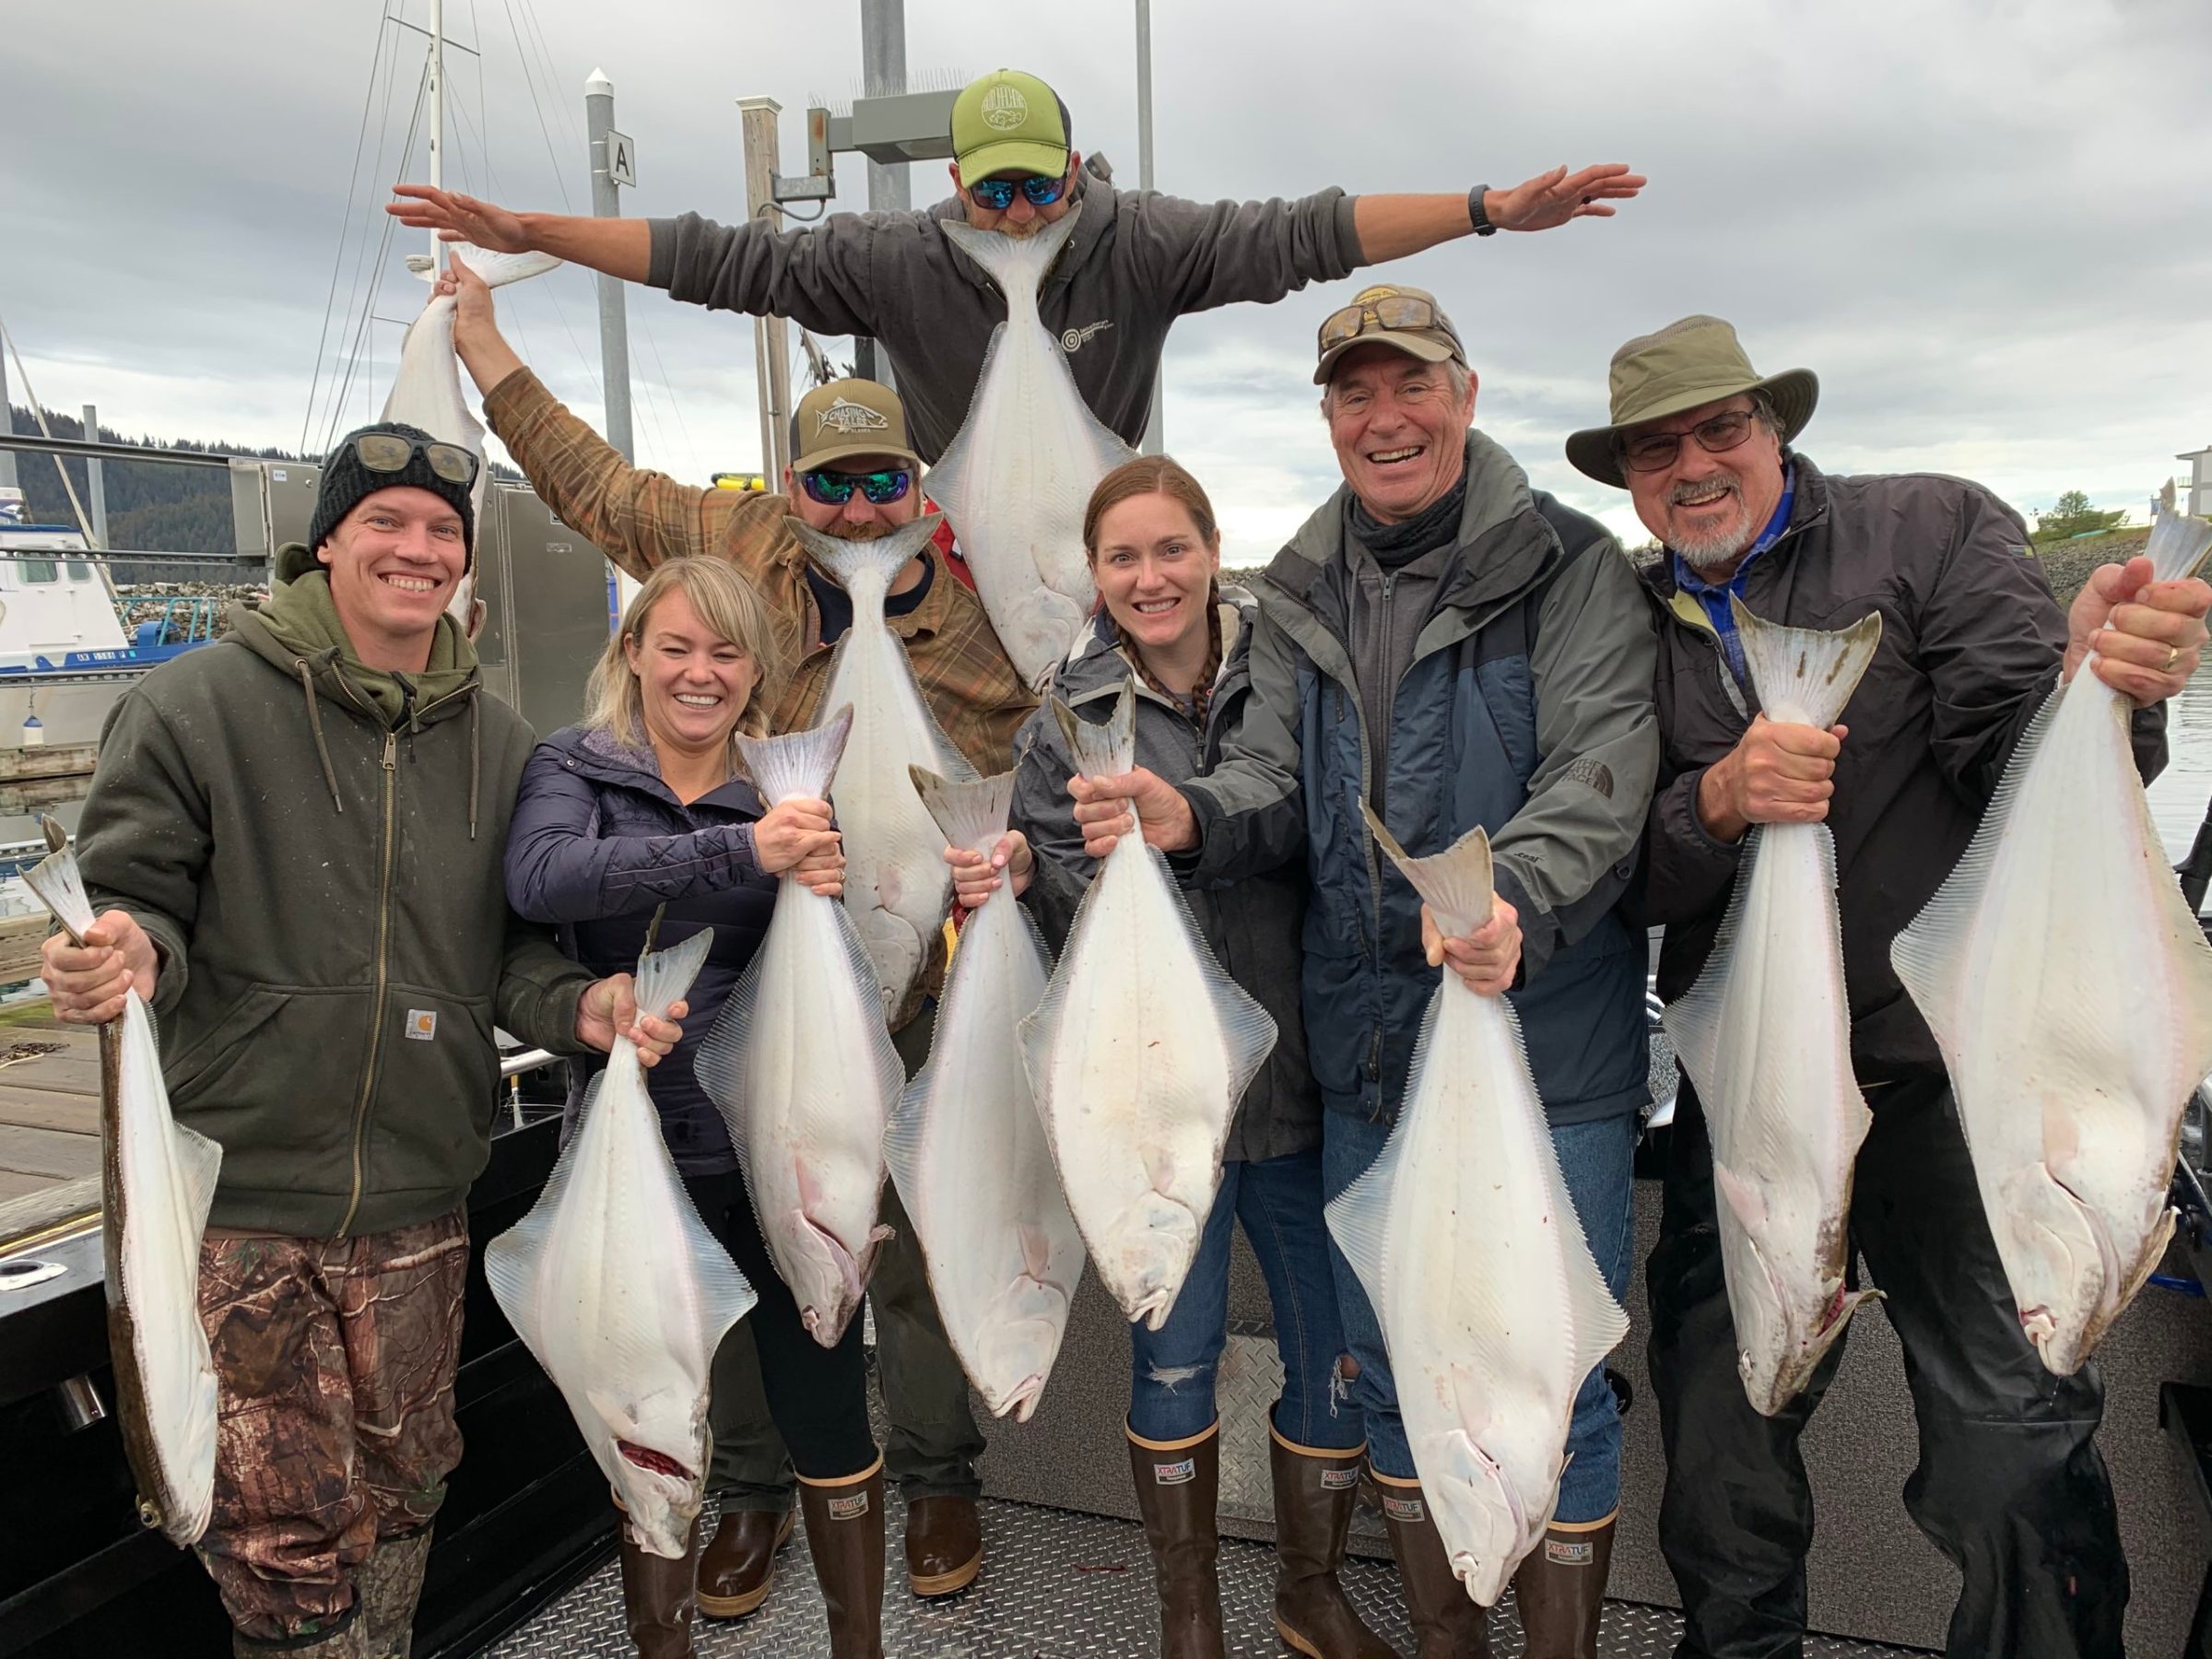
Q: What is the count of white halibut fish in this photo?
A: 11